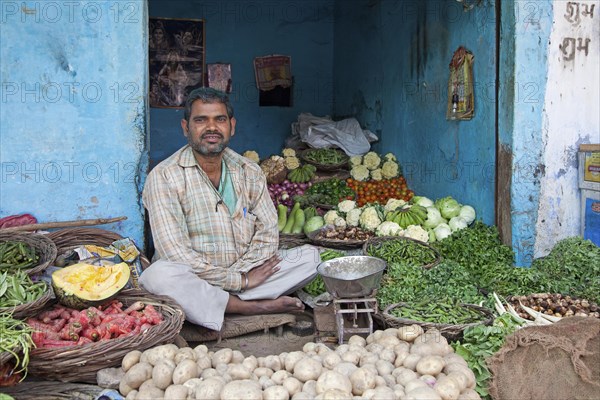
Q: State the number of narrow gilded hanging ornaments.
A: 1